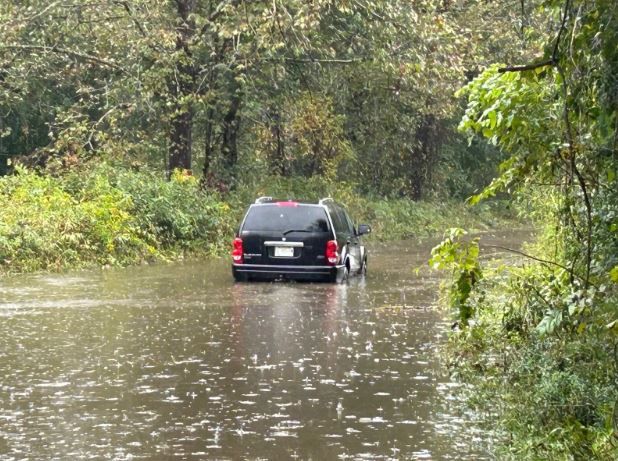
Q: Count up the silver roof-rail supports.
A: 2